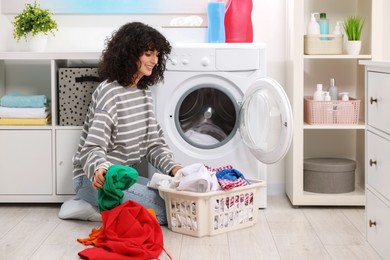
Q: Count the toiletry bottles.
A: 7